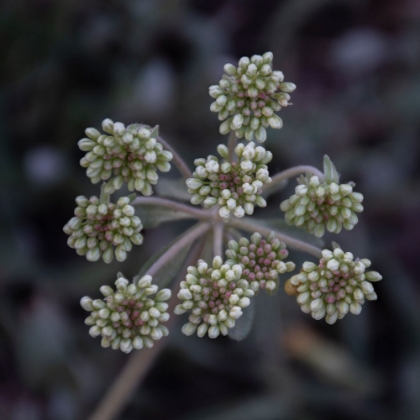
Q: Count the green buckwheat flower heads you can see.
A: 9